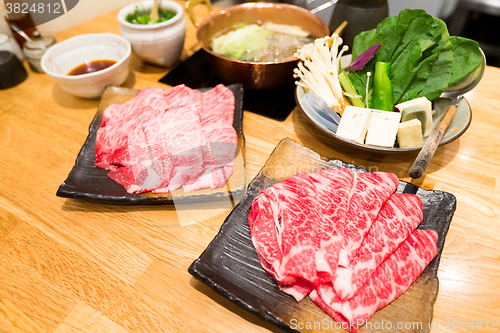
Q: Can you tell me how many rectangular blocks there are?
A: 4